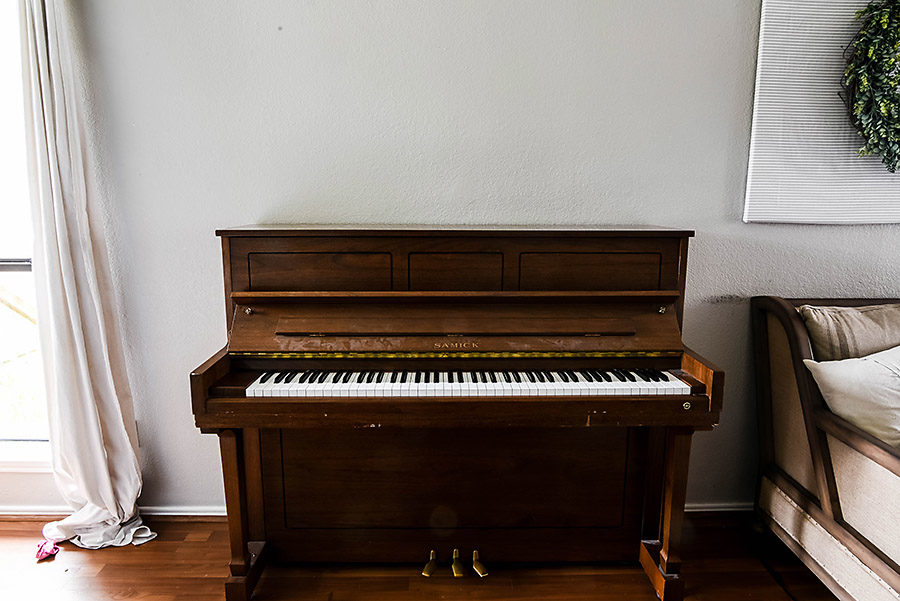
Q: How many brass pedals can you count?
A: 3